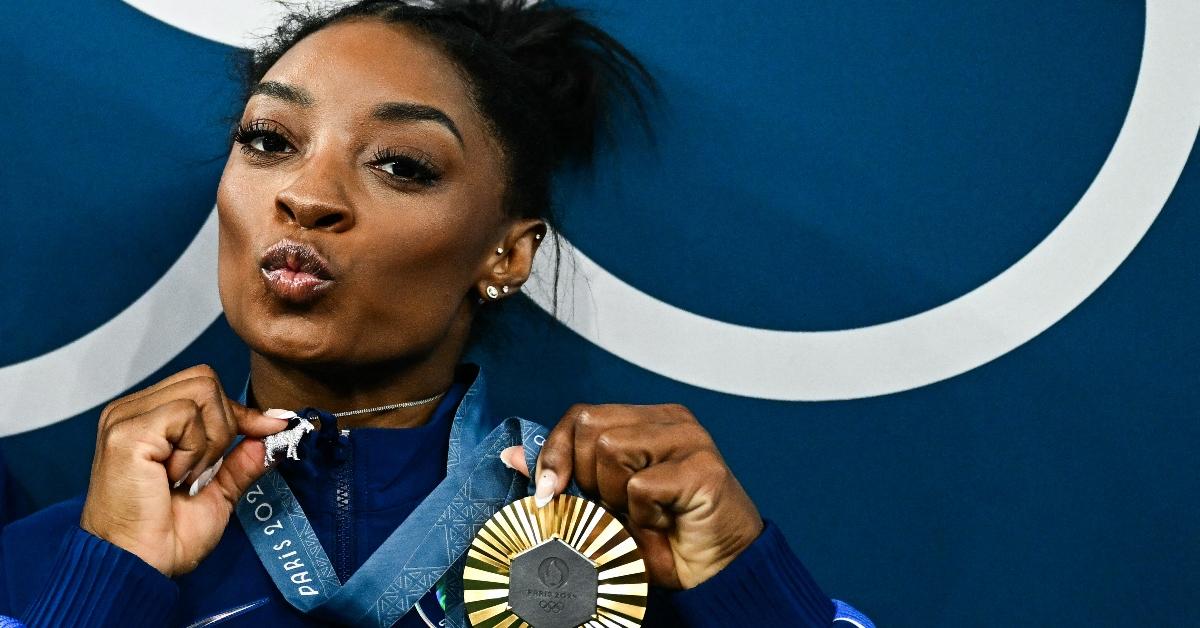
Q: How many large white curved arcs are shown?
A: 3